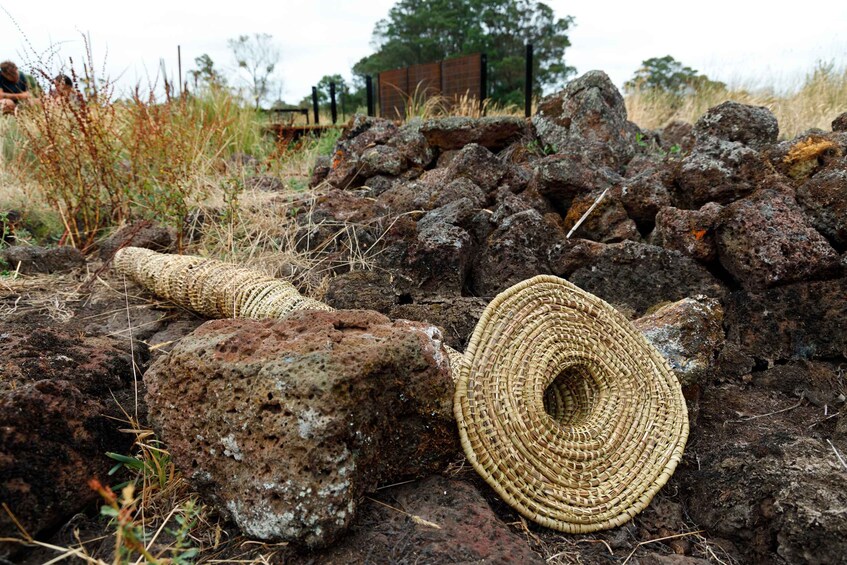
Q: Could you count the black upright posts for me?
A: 5